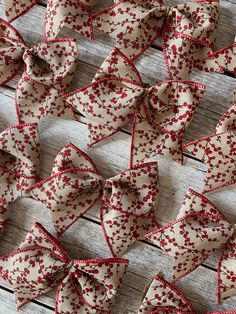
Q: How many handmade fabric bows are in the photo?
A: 11